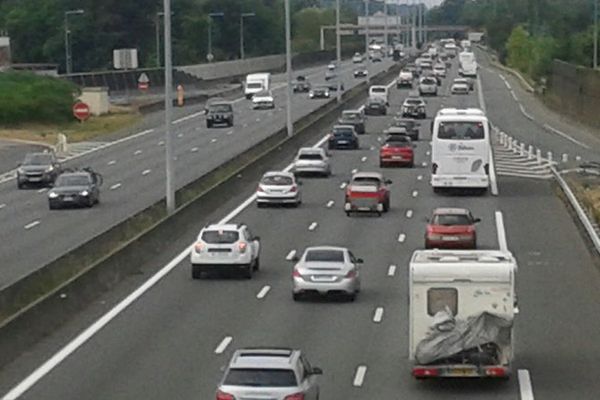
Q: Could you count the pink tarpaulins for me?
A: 0